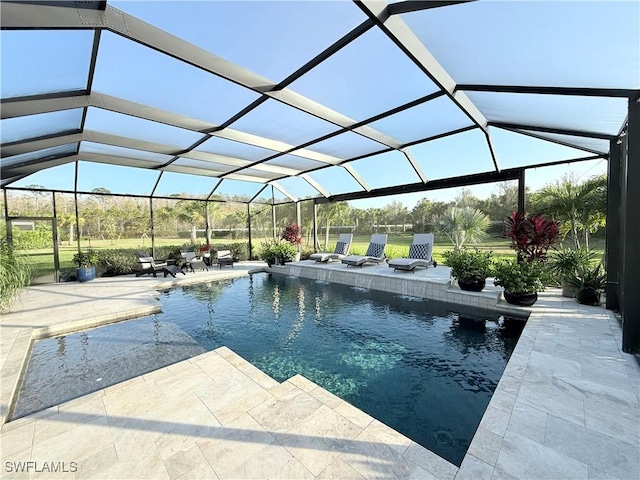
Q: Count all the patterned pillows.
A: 3